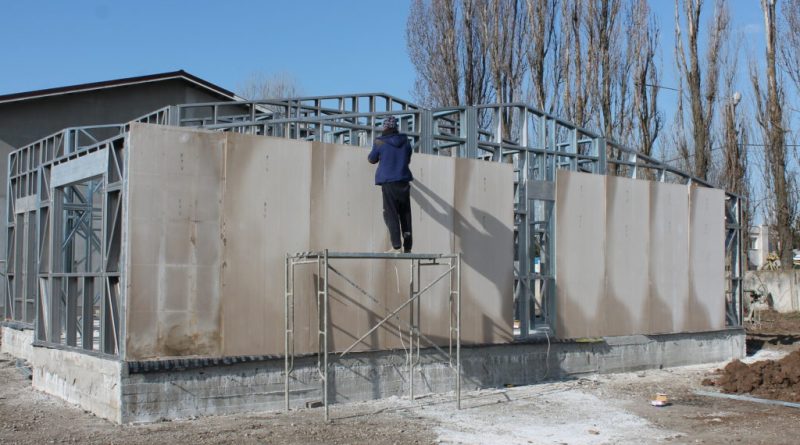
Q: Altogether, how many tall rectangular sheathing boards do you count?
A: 9